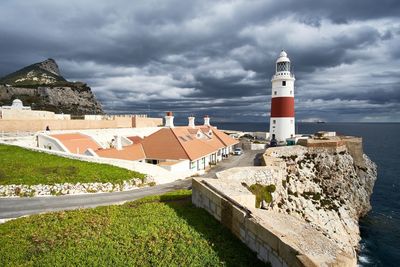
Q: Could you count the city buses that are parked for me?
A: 0